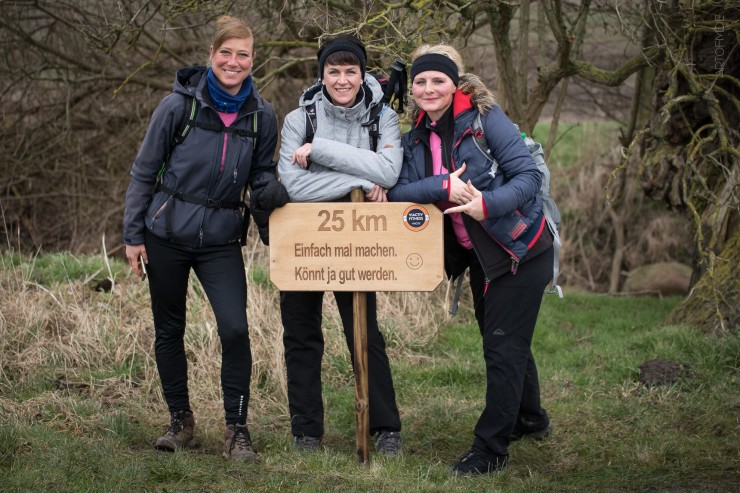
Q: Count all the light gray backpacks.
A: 1